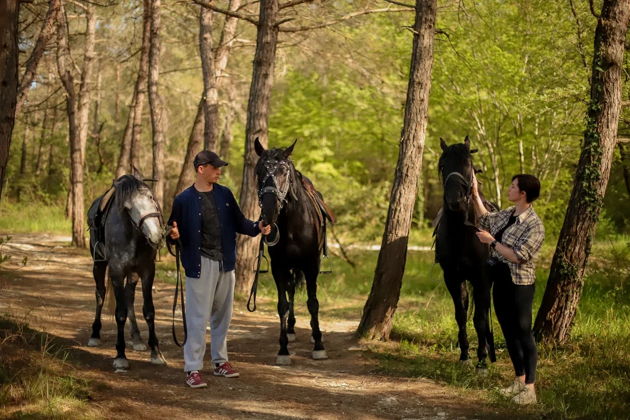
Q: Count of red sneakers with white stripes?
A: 2